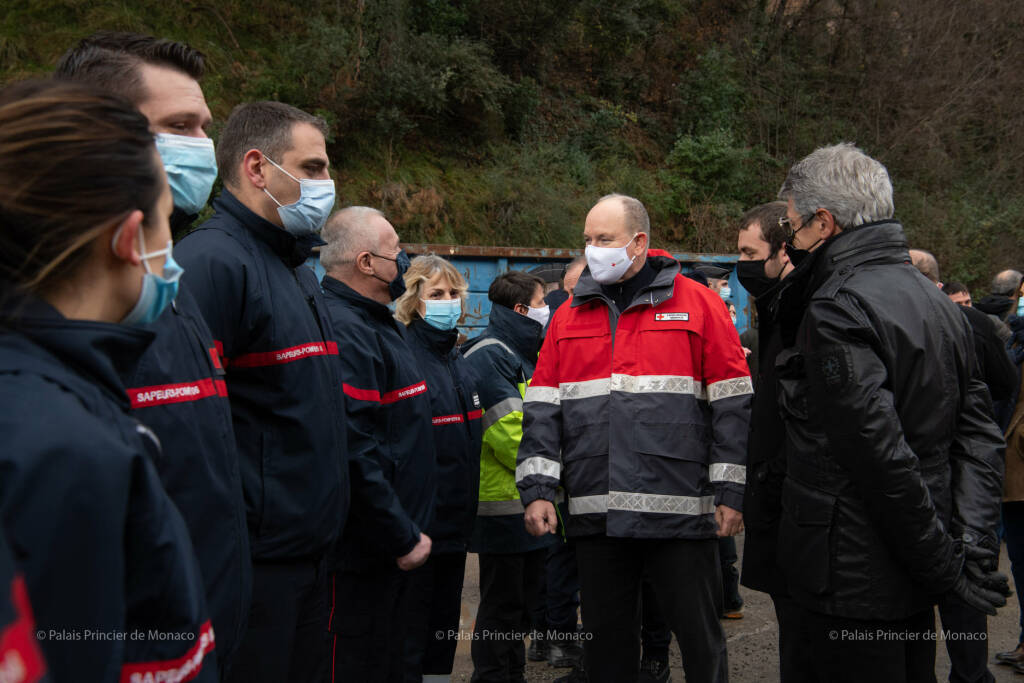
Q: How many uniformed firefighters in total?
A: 5